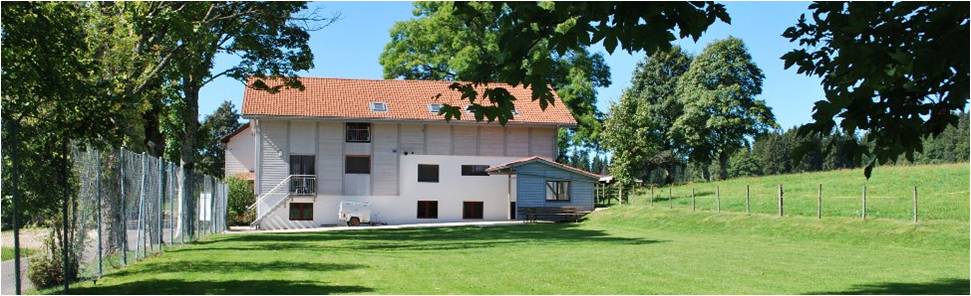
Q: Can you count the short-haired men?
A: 0